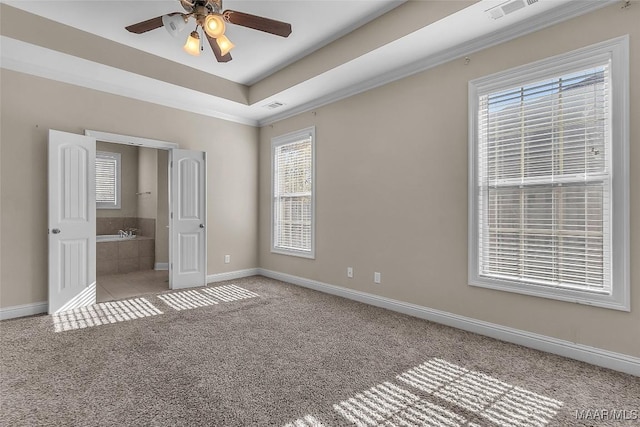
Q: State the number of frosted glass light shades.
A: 4